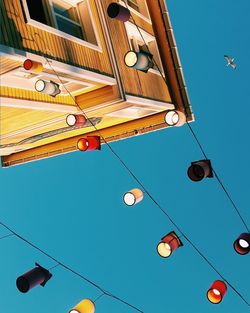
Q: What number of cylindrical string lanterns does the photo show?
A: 14